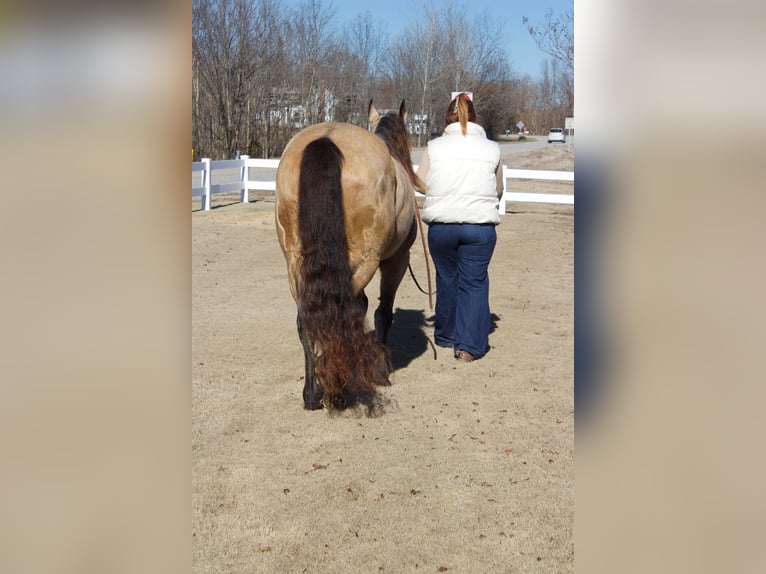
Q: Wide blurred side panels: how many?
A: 2